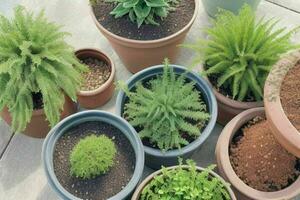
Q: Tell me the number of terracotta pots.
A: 7